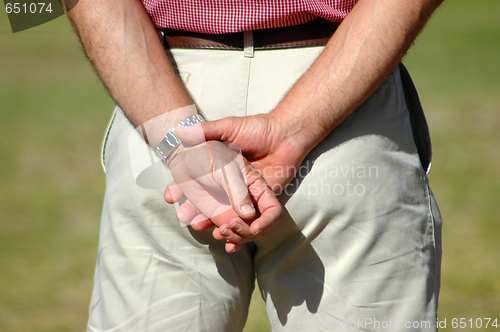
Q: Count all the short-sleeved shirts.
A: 1